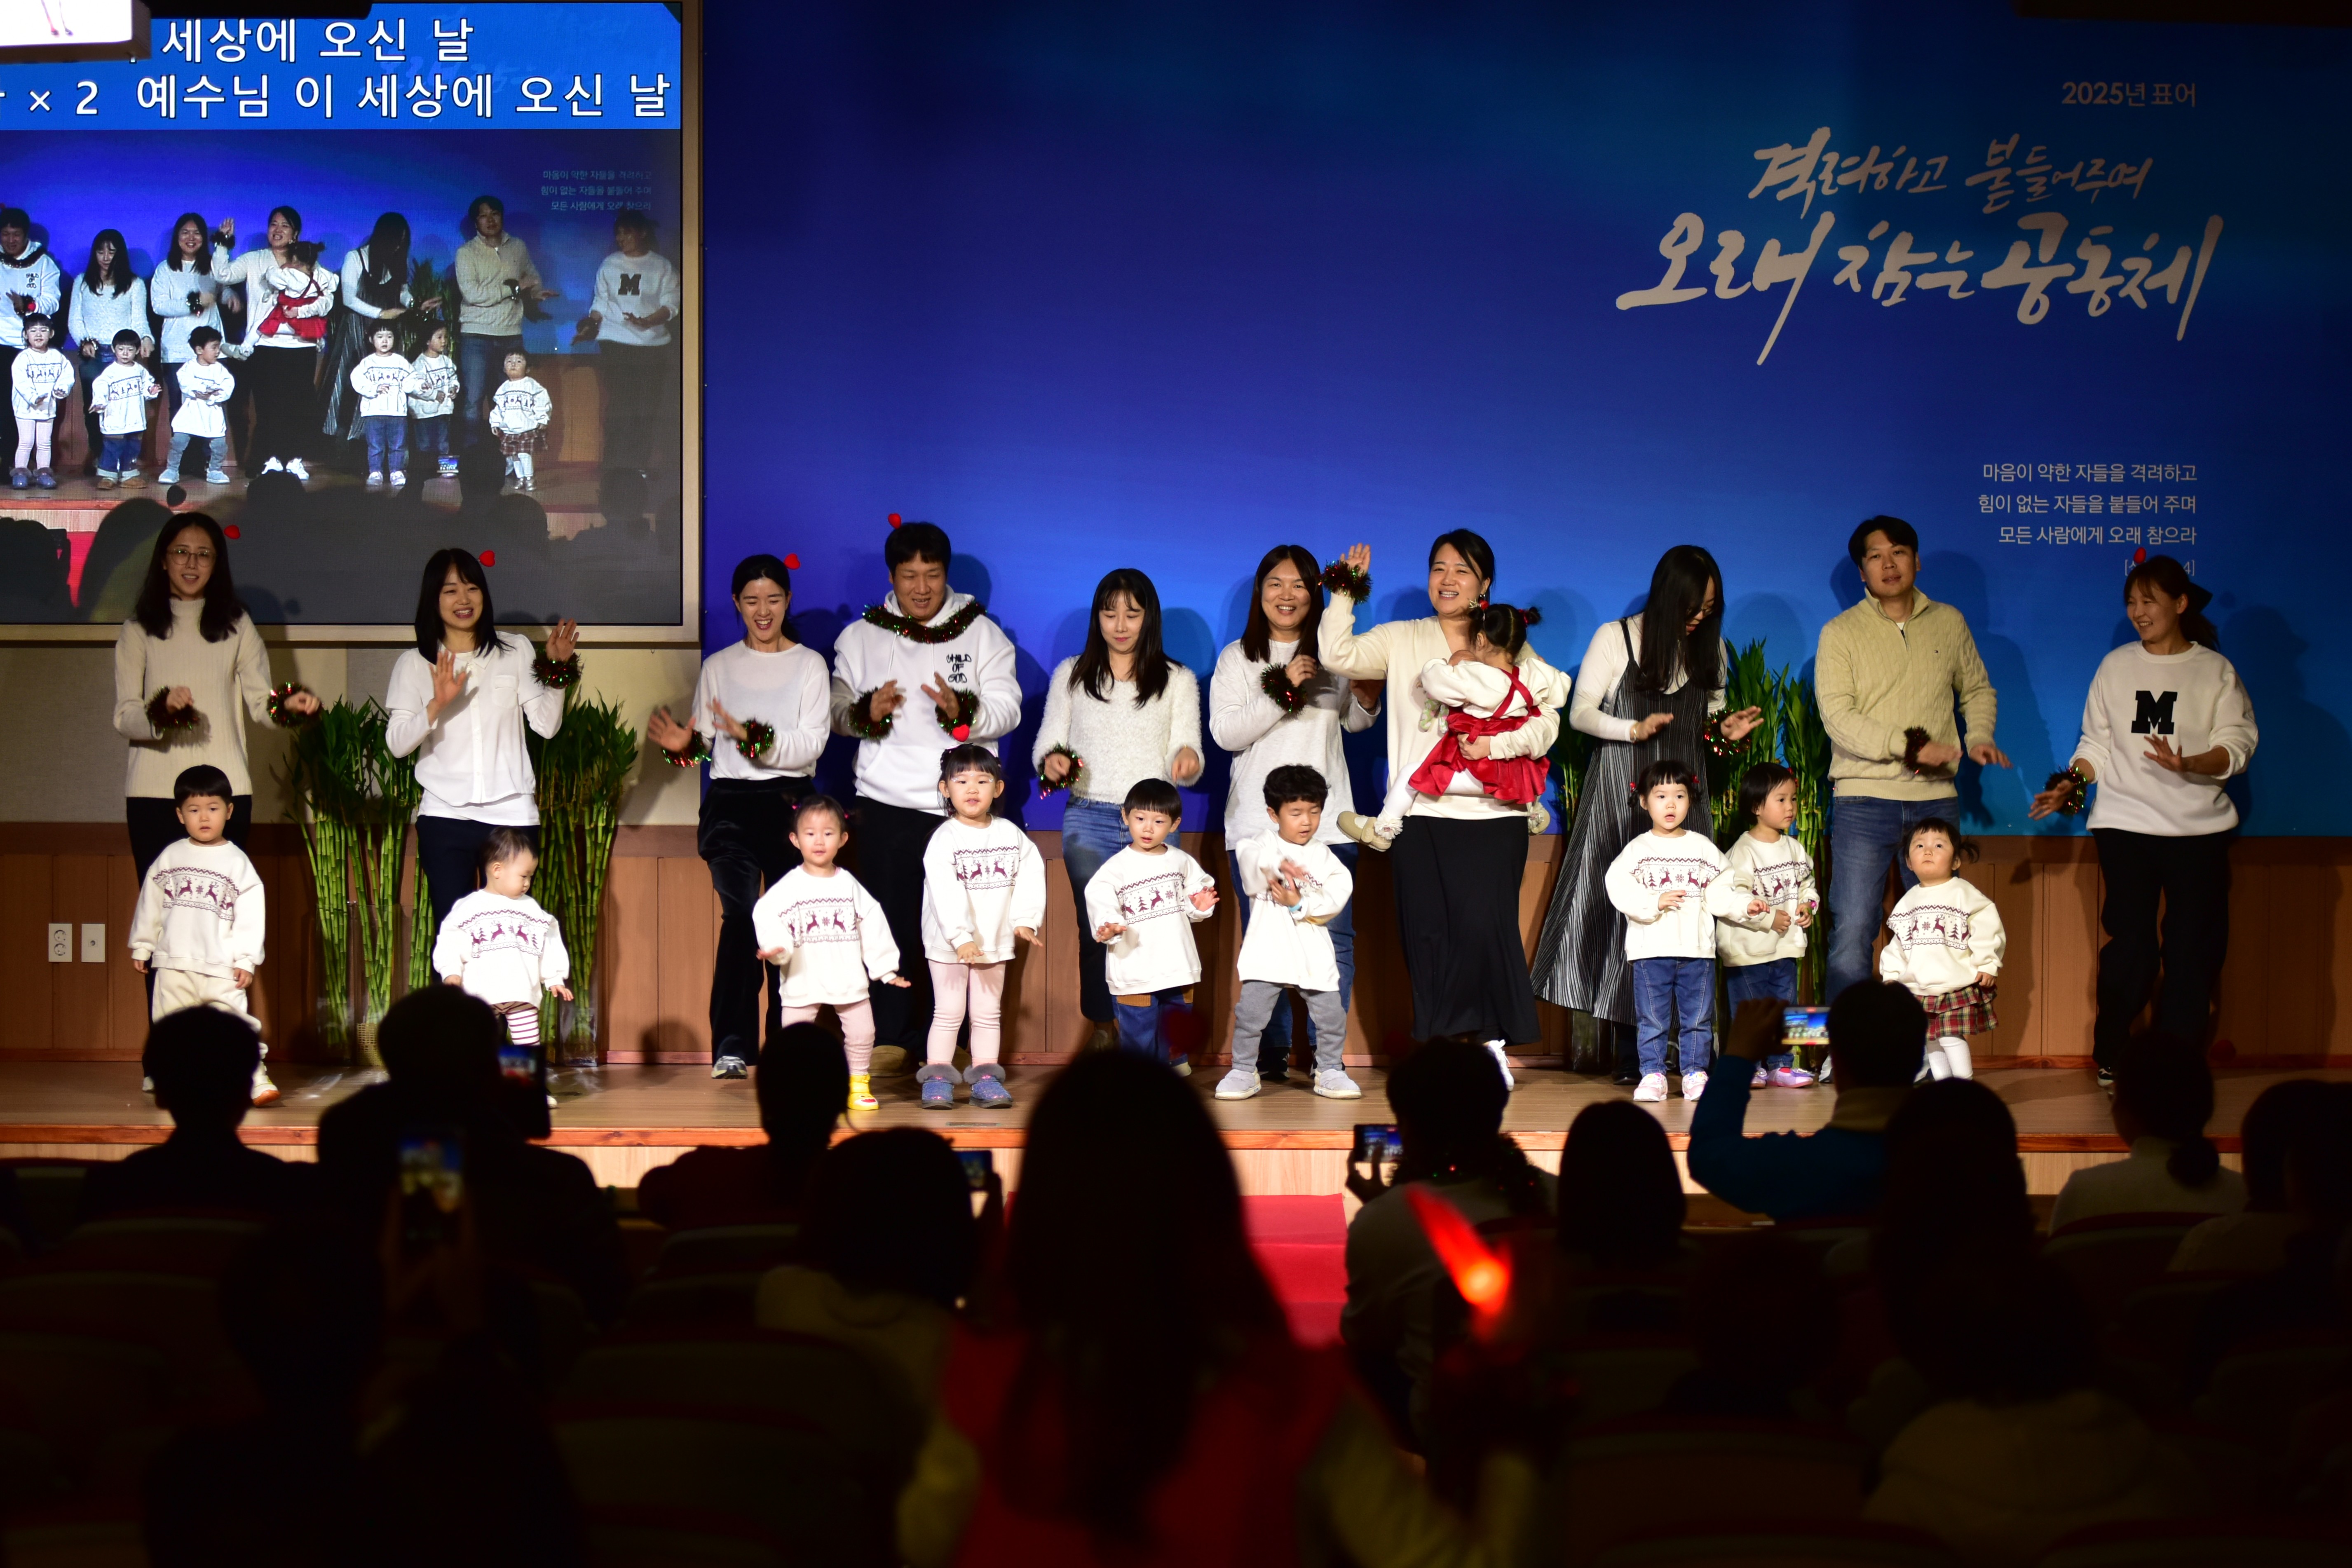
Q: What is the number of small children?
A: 10